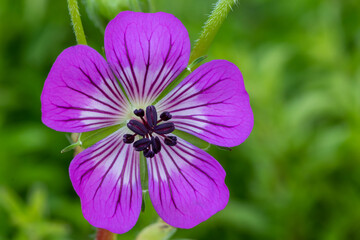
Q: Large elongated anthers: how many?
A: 5